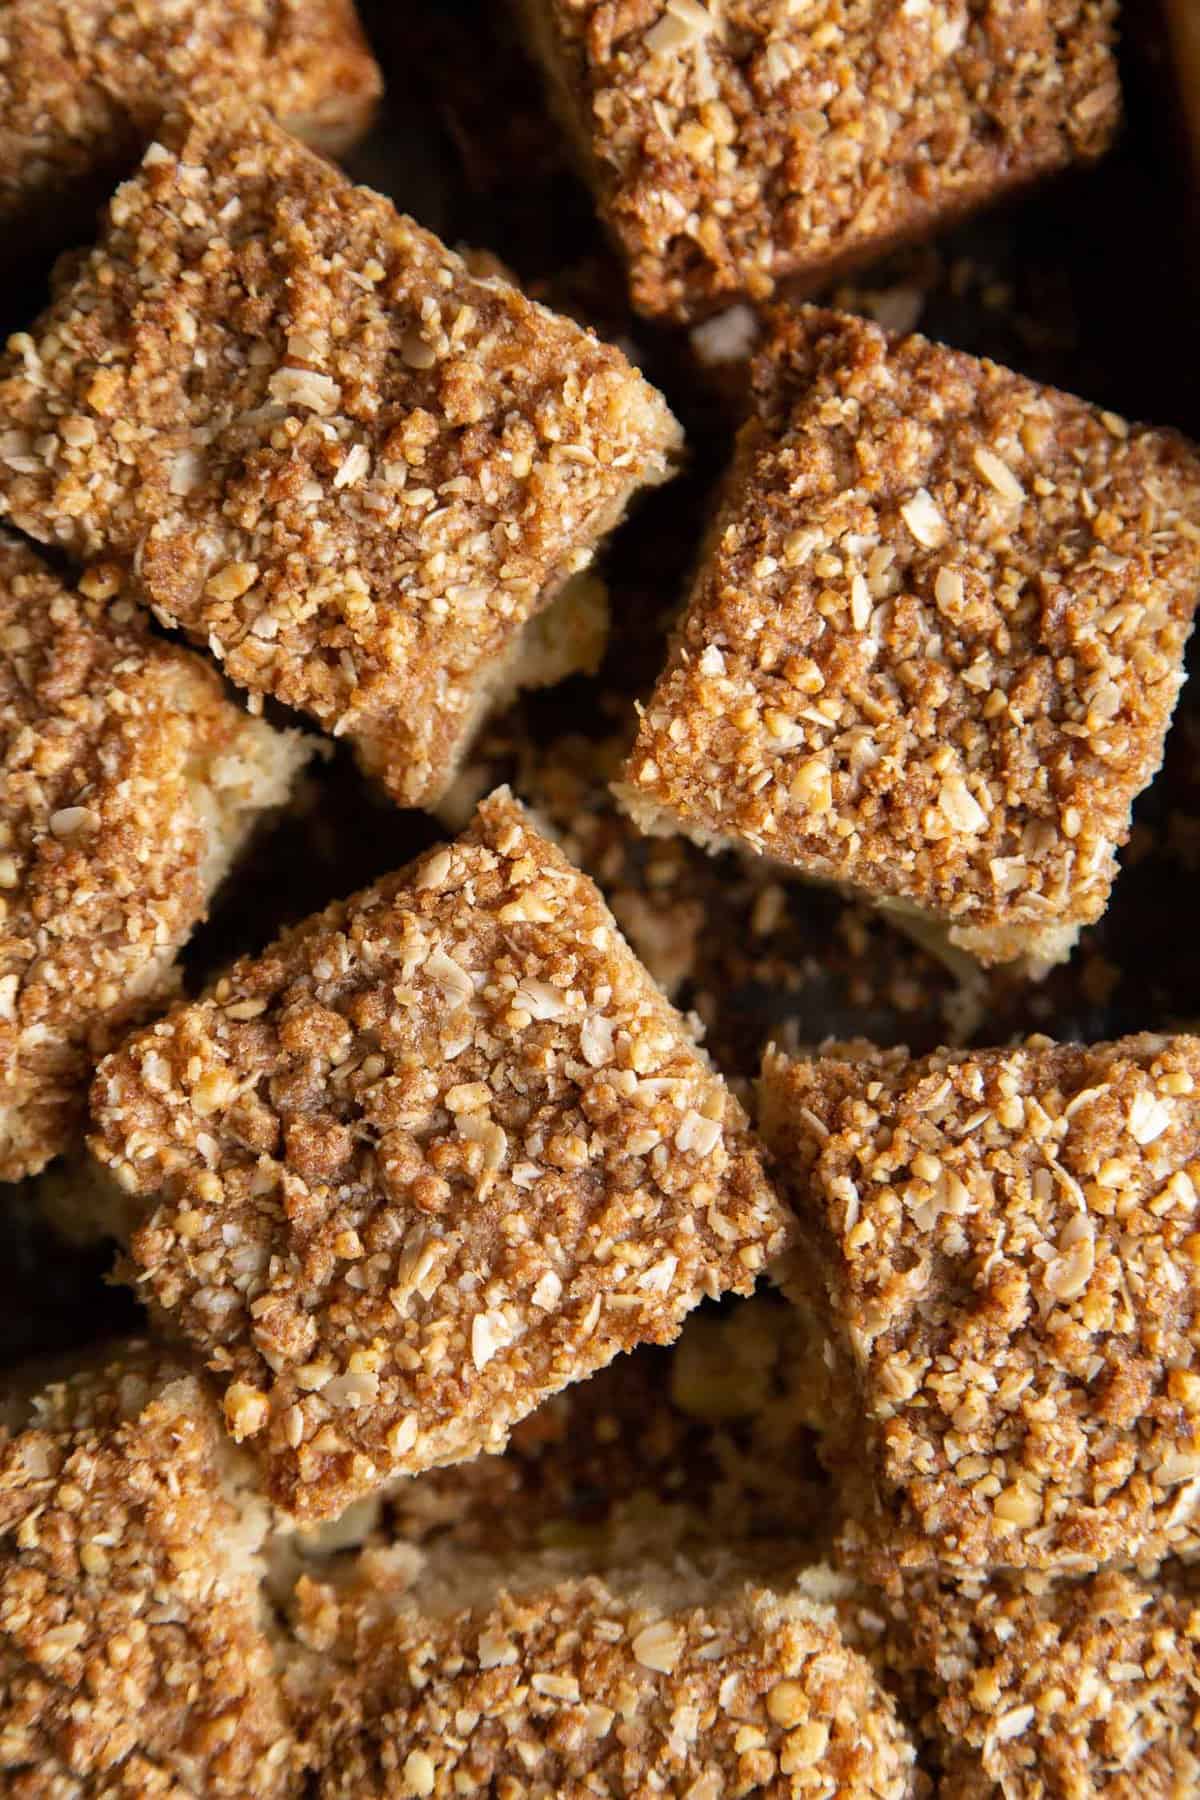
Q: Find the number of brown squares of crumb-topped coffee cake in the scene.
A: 10